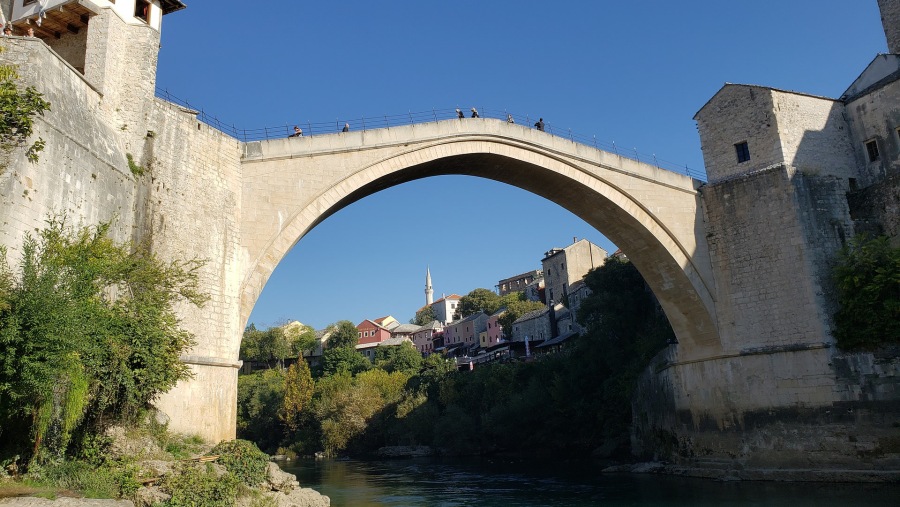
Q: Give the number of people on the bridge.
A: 6